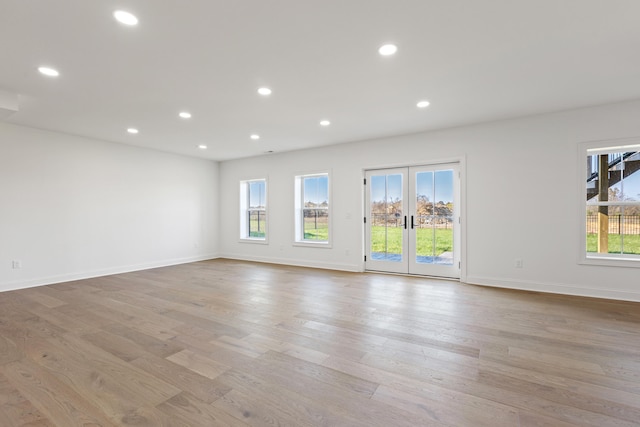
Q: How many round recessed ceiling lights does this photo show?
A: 10